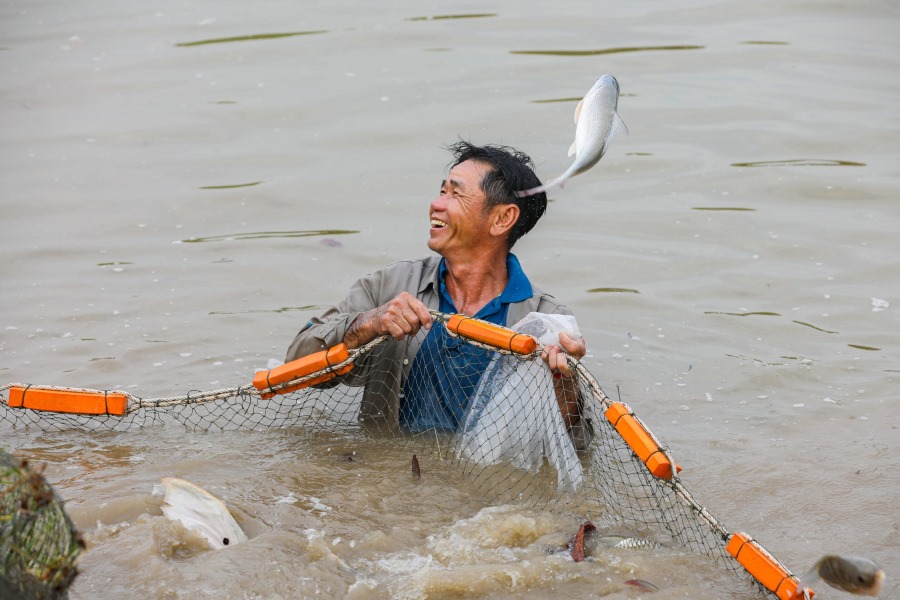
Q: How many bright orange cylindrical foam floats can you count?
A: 5